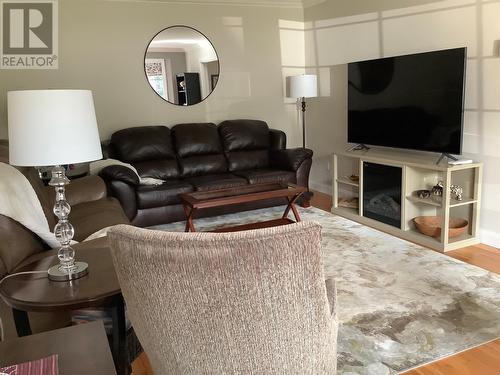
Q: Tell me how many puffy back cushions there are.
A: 3